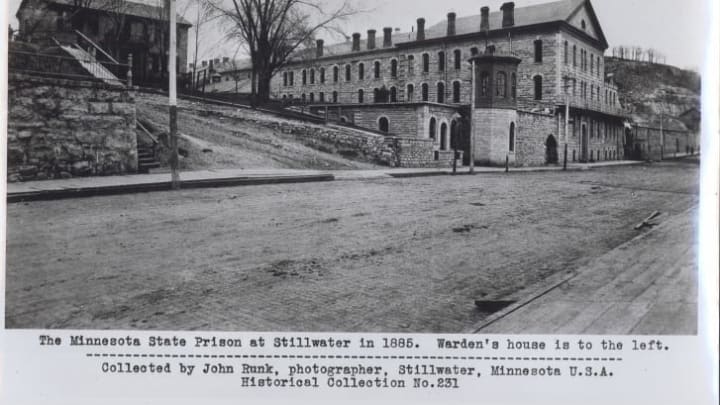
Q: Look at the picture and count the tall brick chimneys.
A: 8